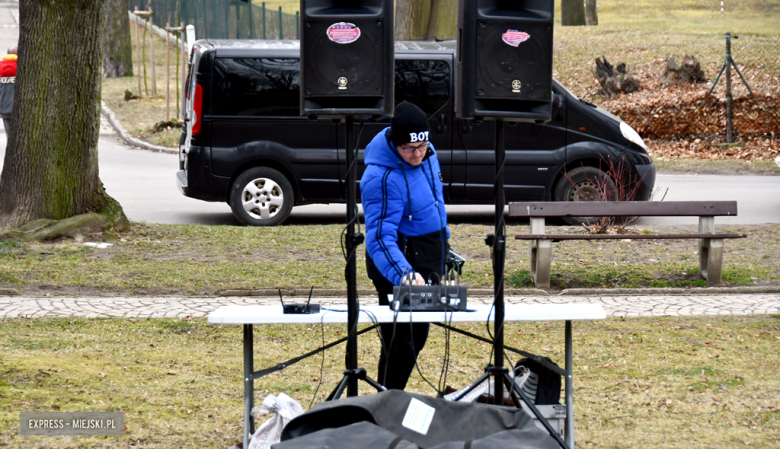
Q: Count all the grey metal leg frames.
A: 2